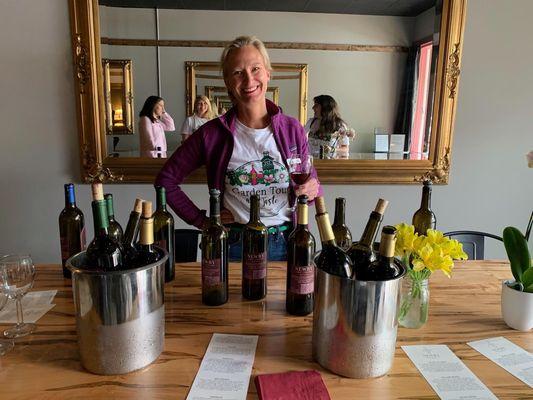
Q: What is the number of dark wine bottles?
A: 14